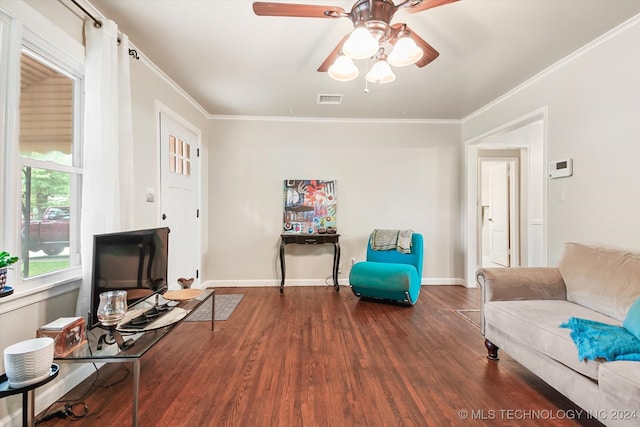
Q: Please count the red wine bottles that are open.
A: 0